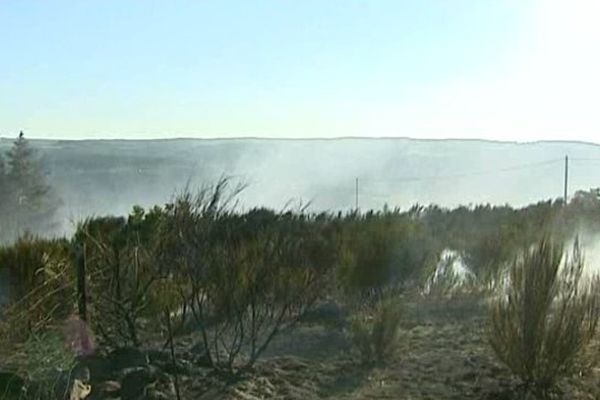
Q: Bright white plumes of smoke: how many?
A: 2